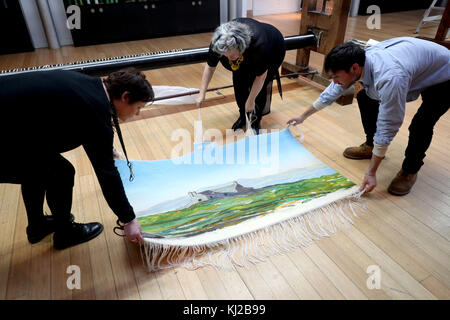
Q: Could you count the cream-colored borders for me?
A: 1